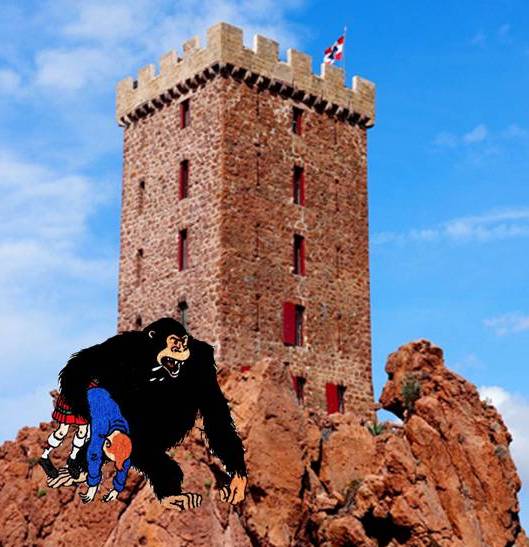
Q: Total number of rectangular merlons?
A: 9